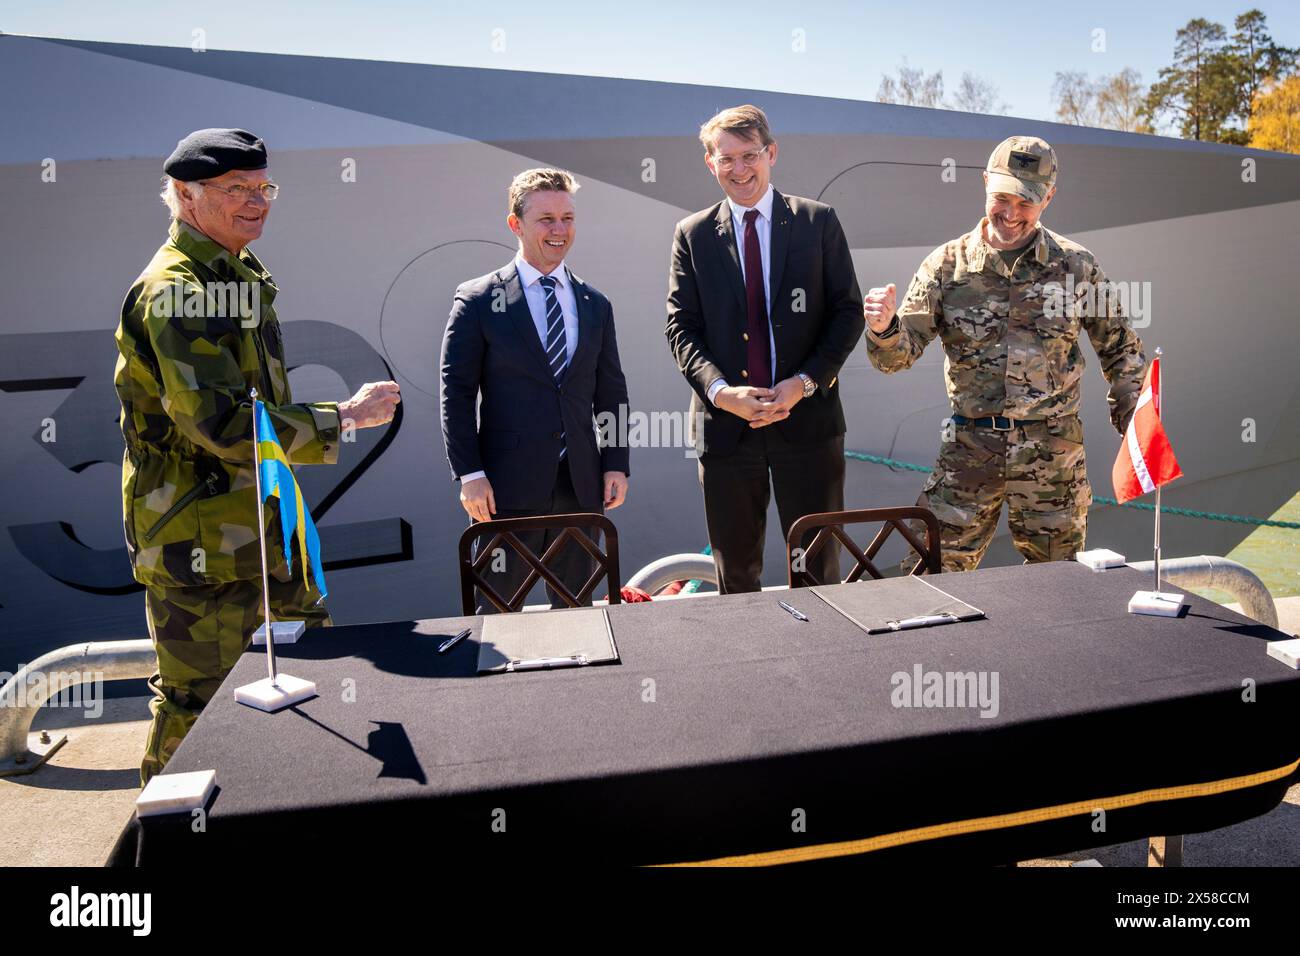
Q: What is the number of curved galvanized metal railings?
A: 3